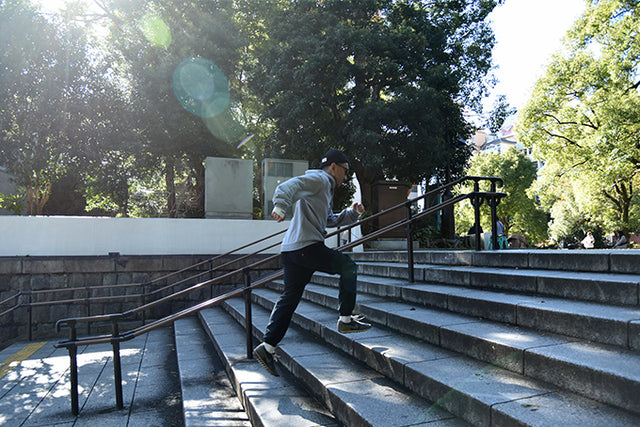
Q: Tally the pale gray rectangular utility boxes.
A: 2